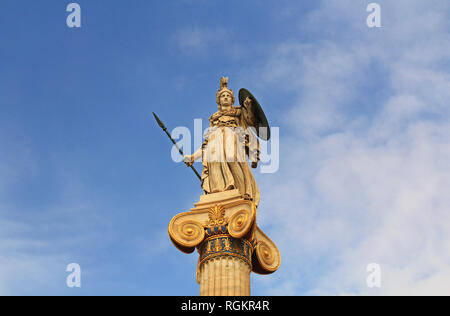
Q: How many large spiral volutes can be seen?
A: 3